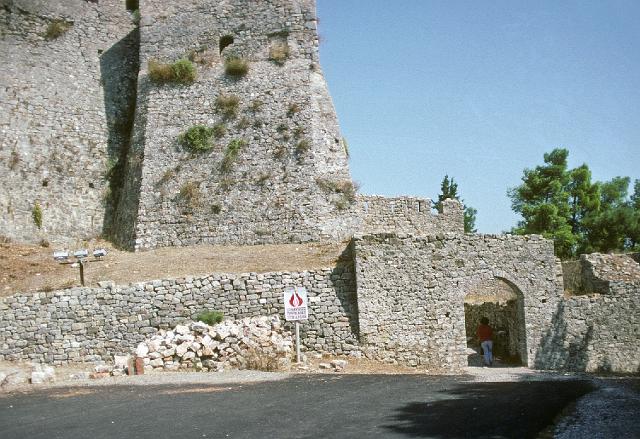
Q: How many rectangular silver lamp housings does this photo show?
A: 3